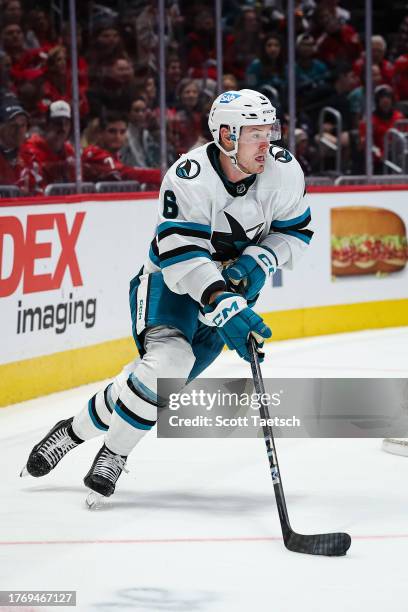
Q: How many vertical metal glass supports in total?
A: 5